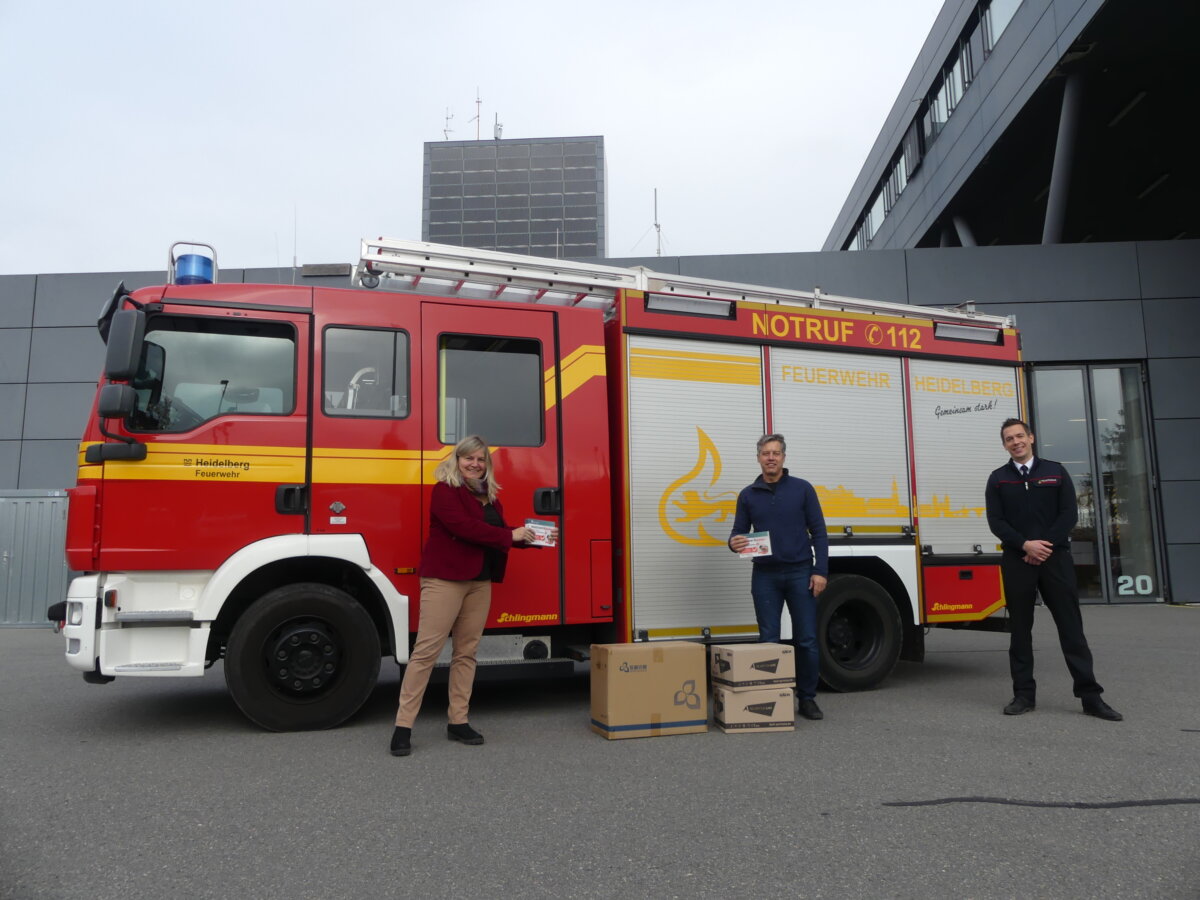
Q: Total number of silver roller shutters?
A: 3